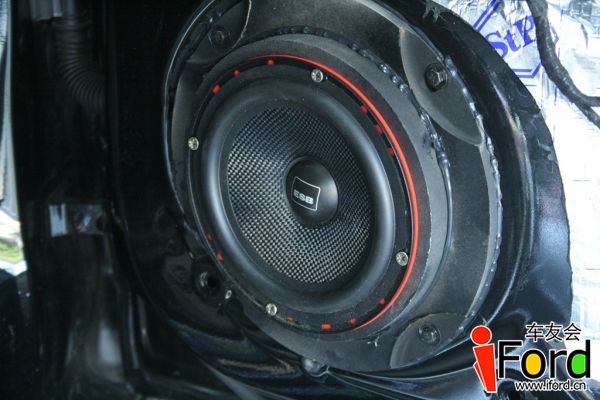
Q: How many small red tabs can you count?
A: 12